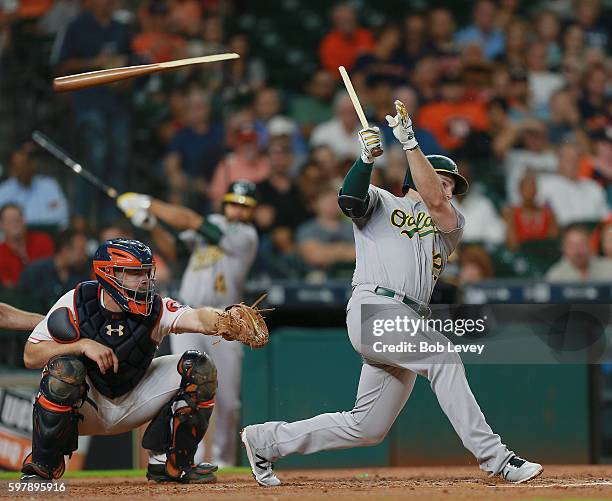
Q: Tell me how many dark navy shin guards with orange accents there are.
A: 2